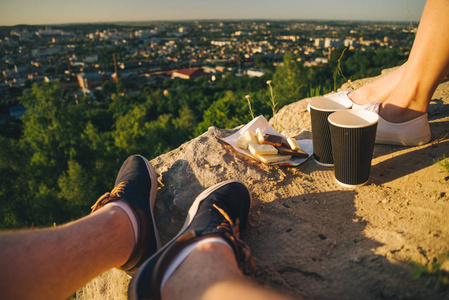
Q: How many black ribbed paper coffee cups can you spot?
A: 2